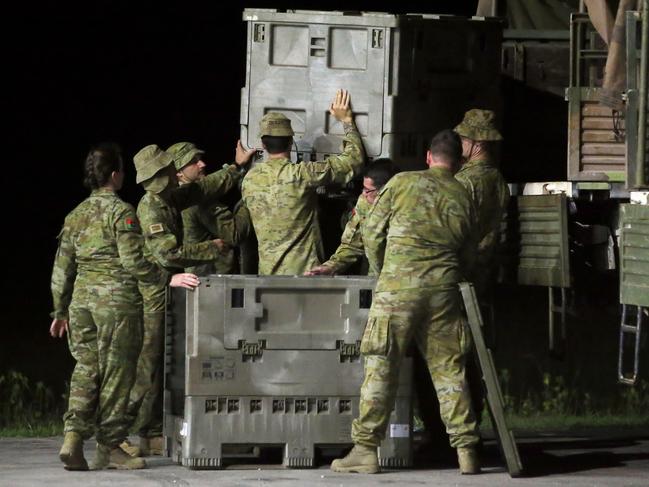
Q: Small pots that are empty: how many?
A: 0